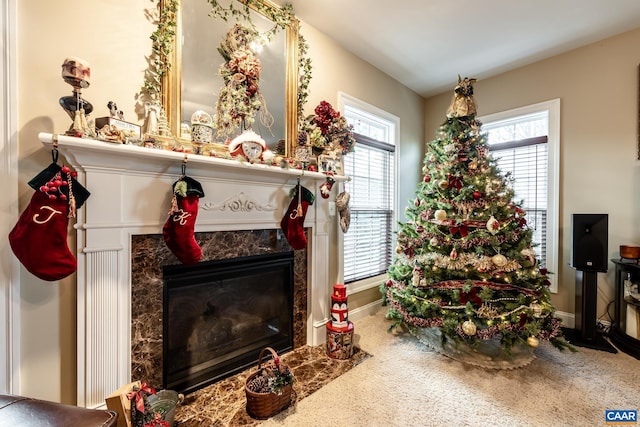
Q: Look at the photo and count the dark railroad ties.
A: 0